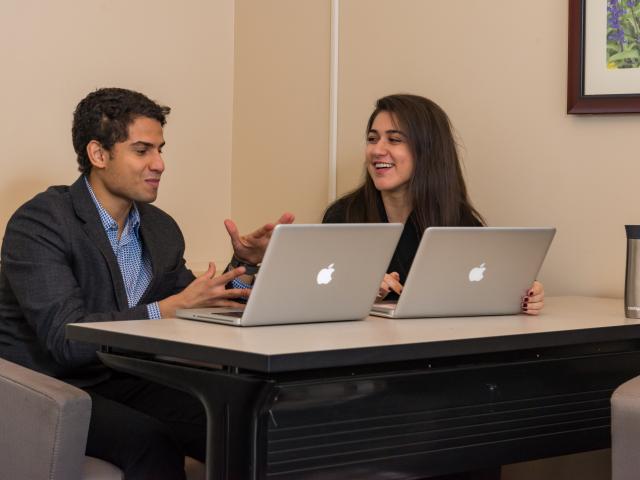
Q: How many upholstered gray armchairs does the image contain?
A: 2